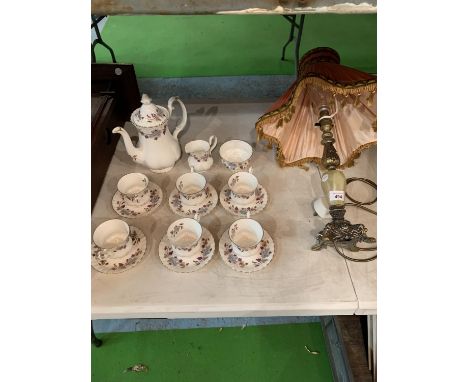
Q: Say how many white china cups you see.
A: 6